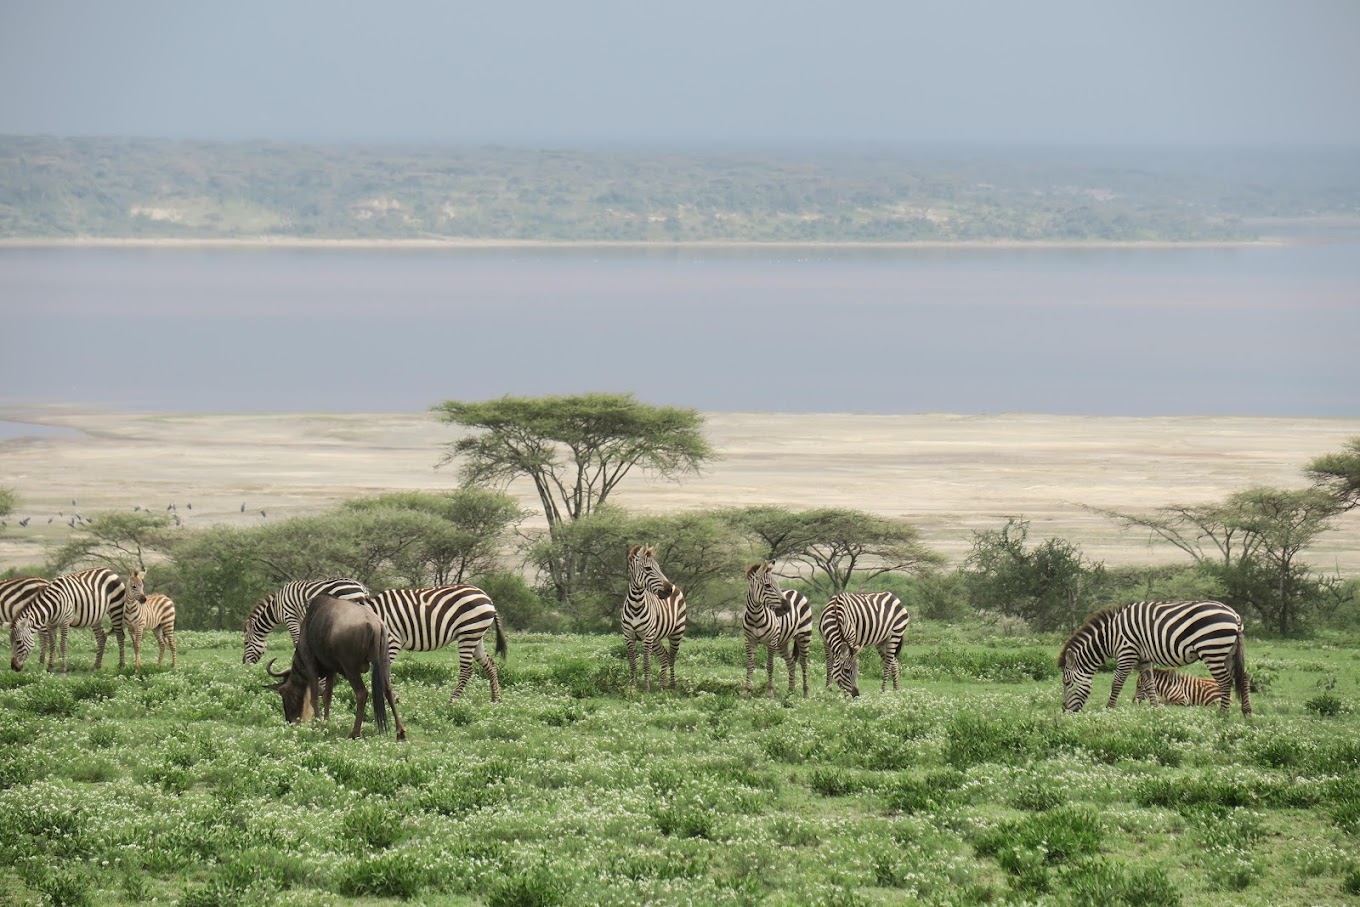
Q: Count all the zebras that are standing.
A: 9